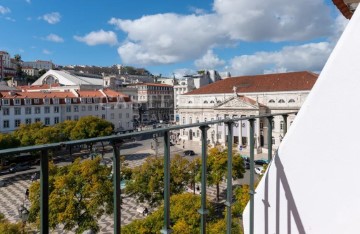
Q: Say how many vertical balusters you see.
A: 8